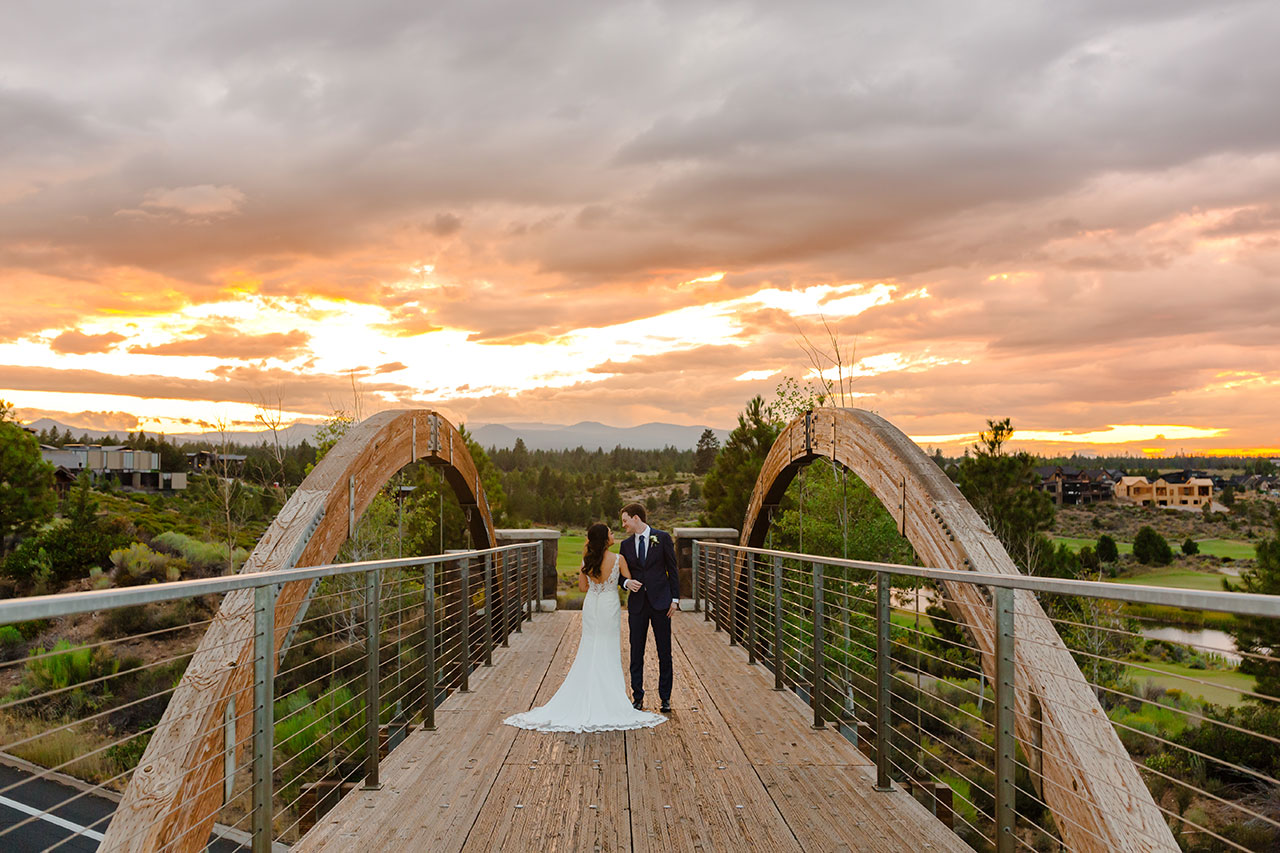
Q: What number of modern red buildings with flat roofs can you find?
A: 0